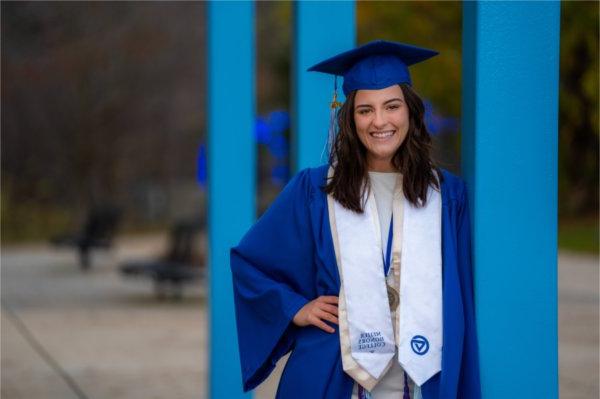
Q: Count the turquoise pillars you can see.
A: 3